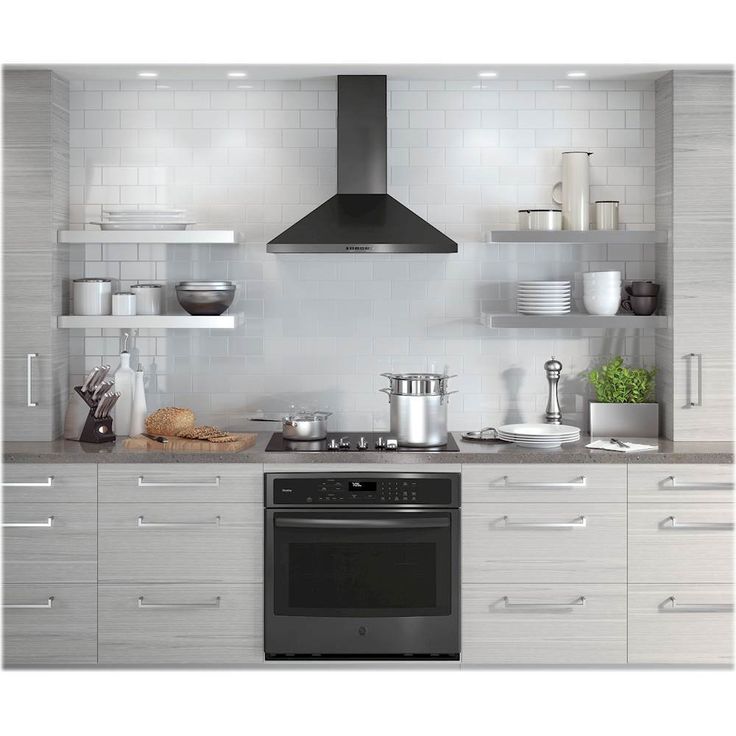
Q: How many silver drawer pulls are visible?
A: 12